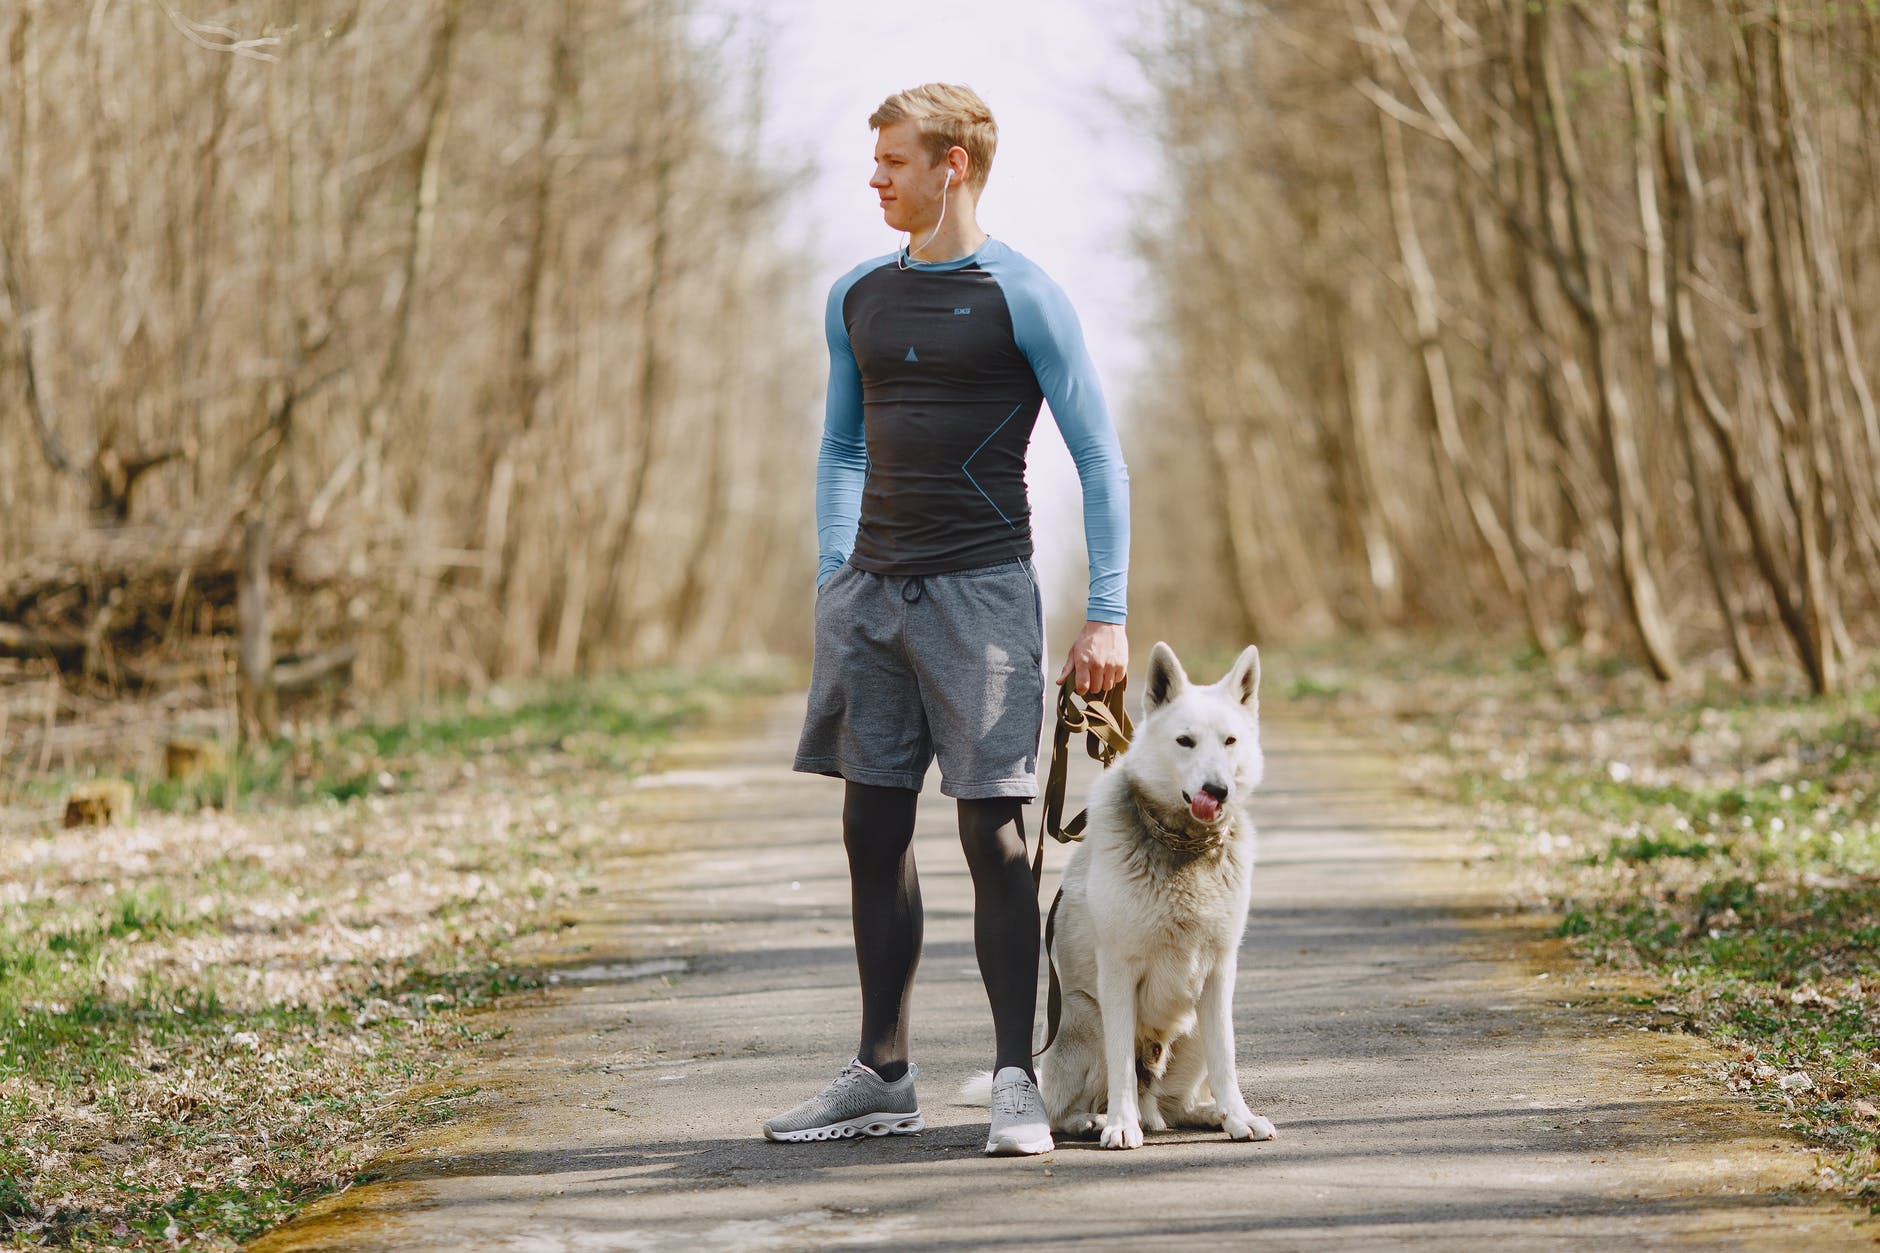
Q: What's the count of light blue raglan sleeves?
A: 2